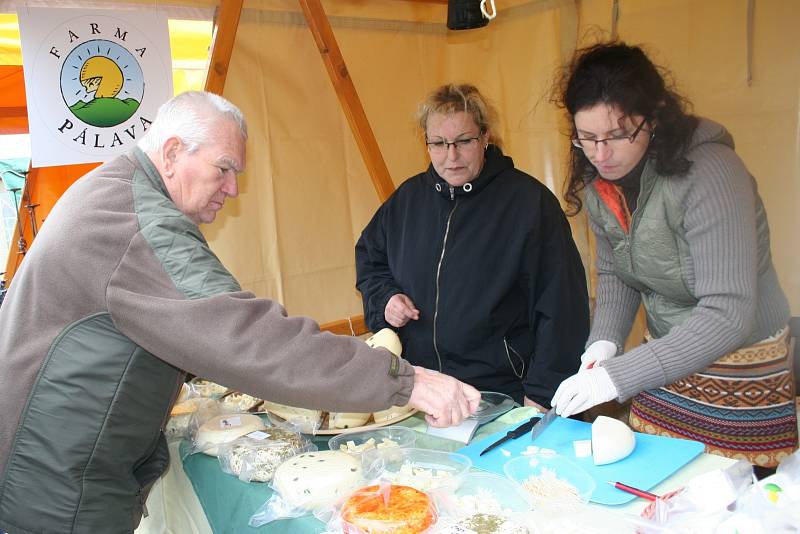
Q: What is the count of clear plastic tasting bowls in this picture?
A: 4